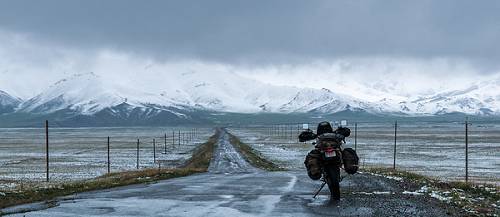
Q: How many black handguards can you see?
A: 2